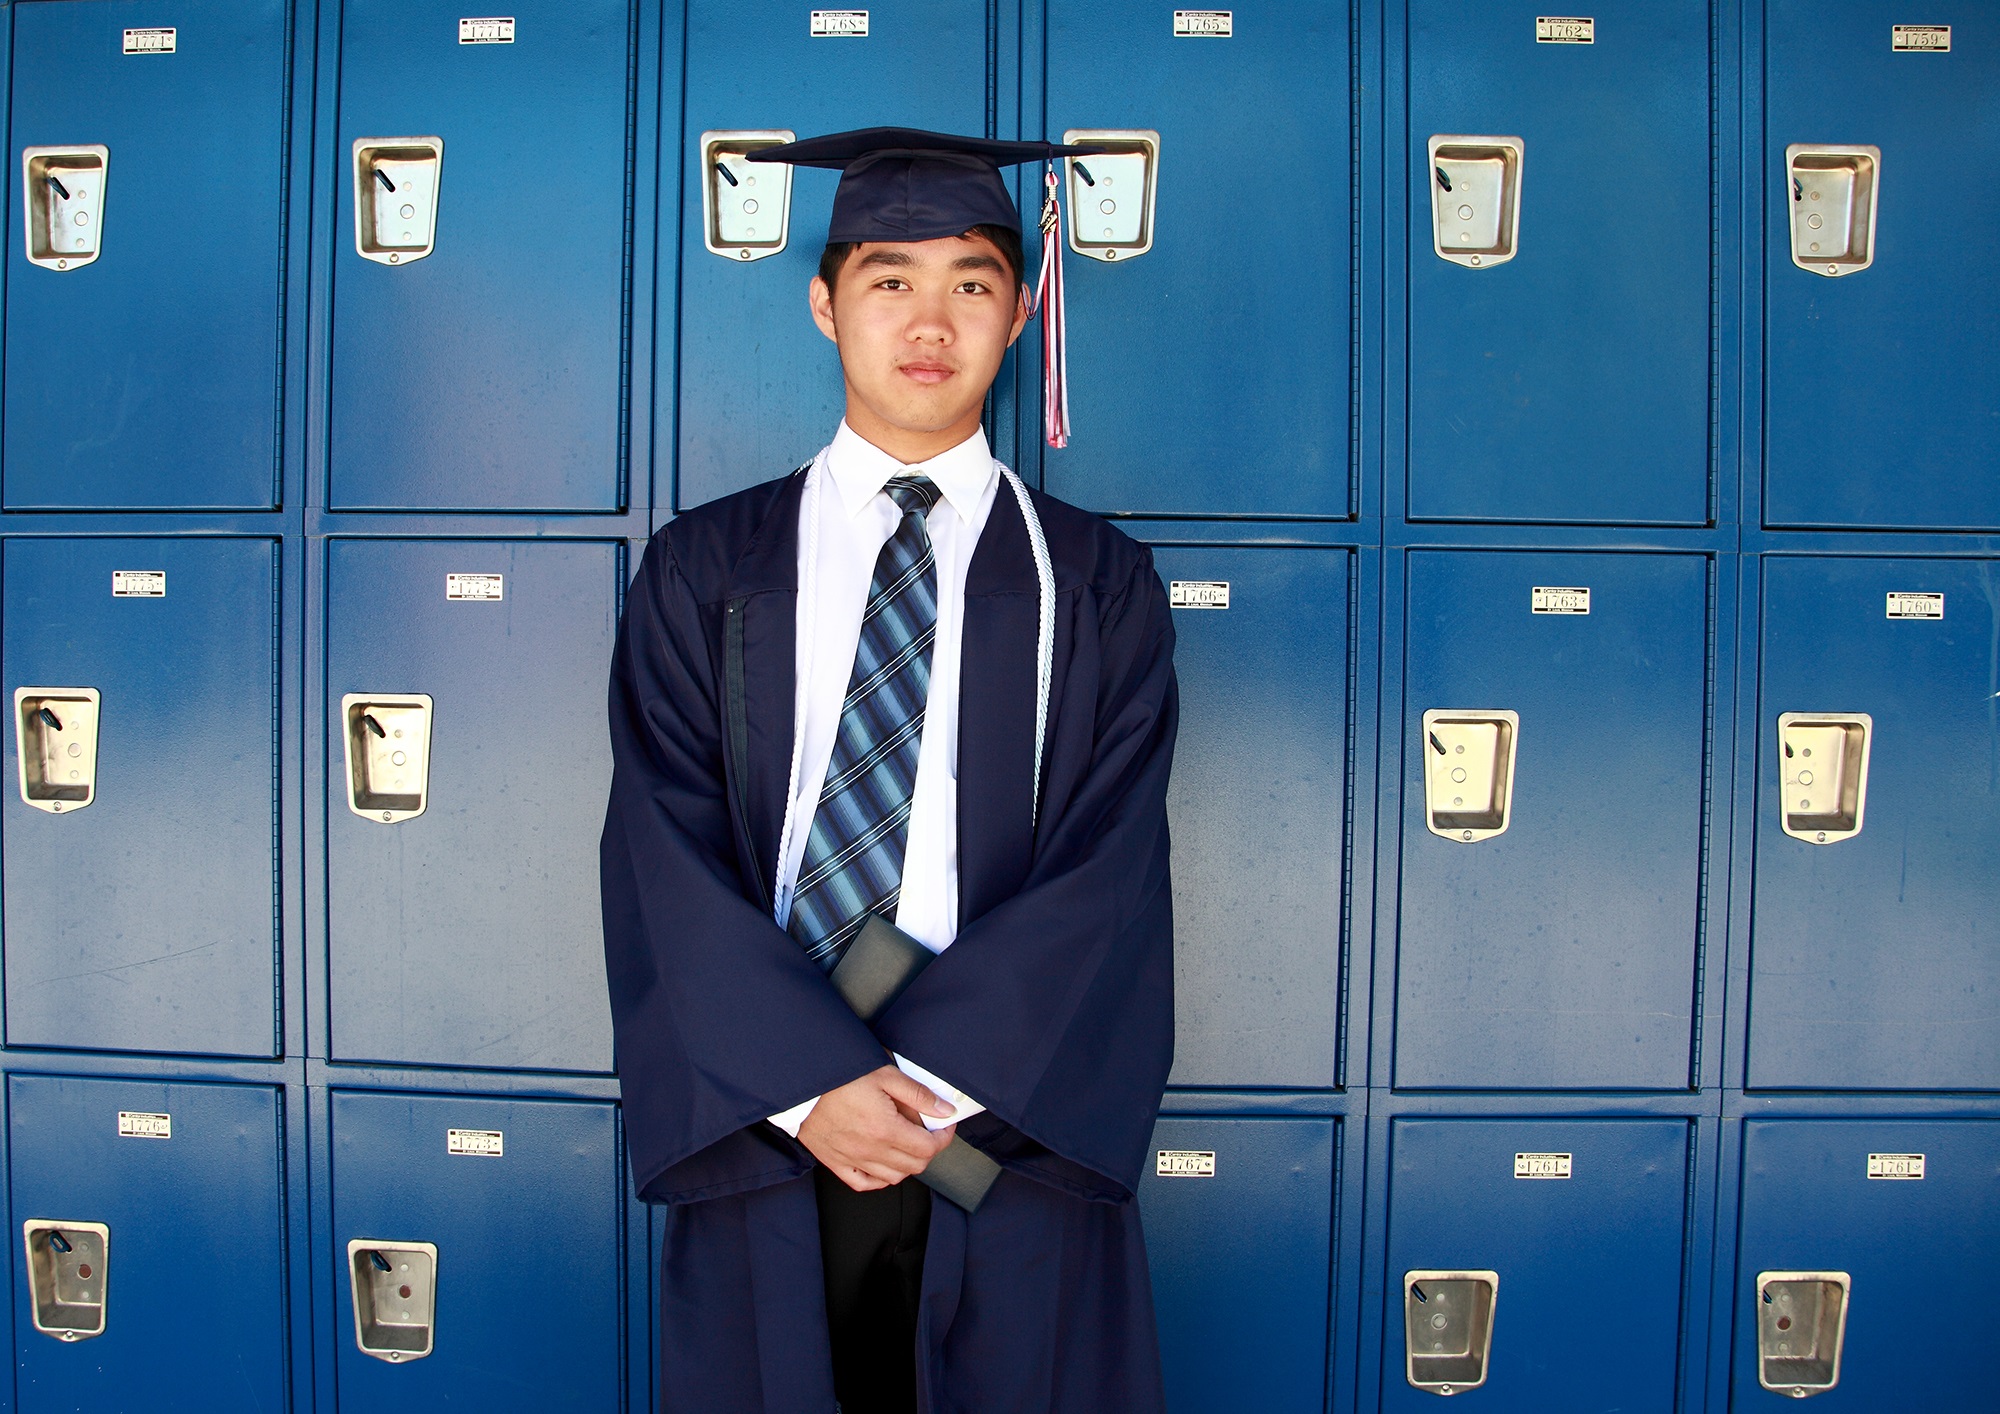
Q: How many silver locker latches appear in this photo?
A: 14